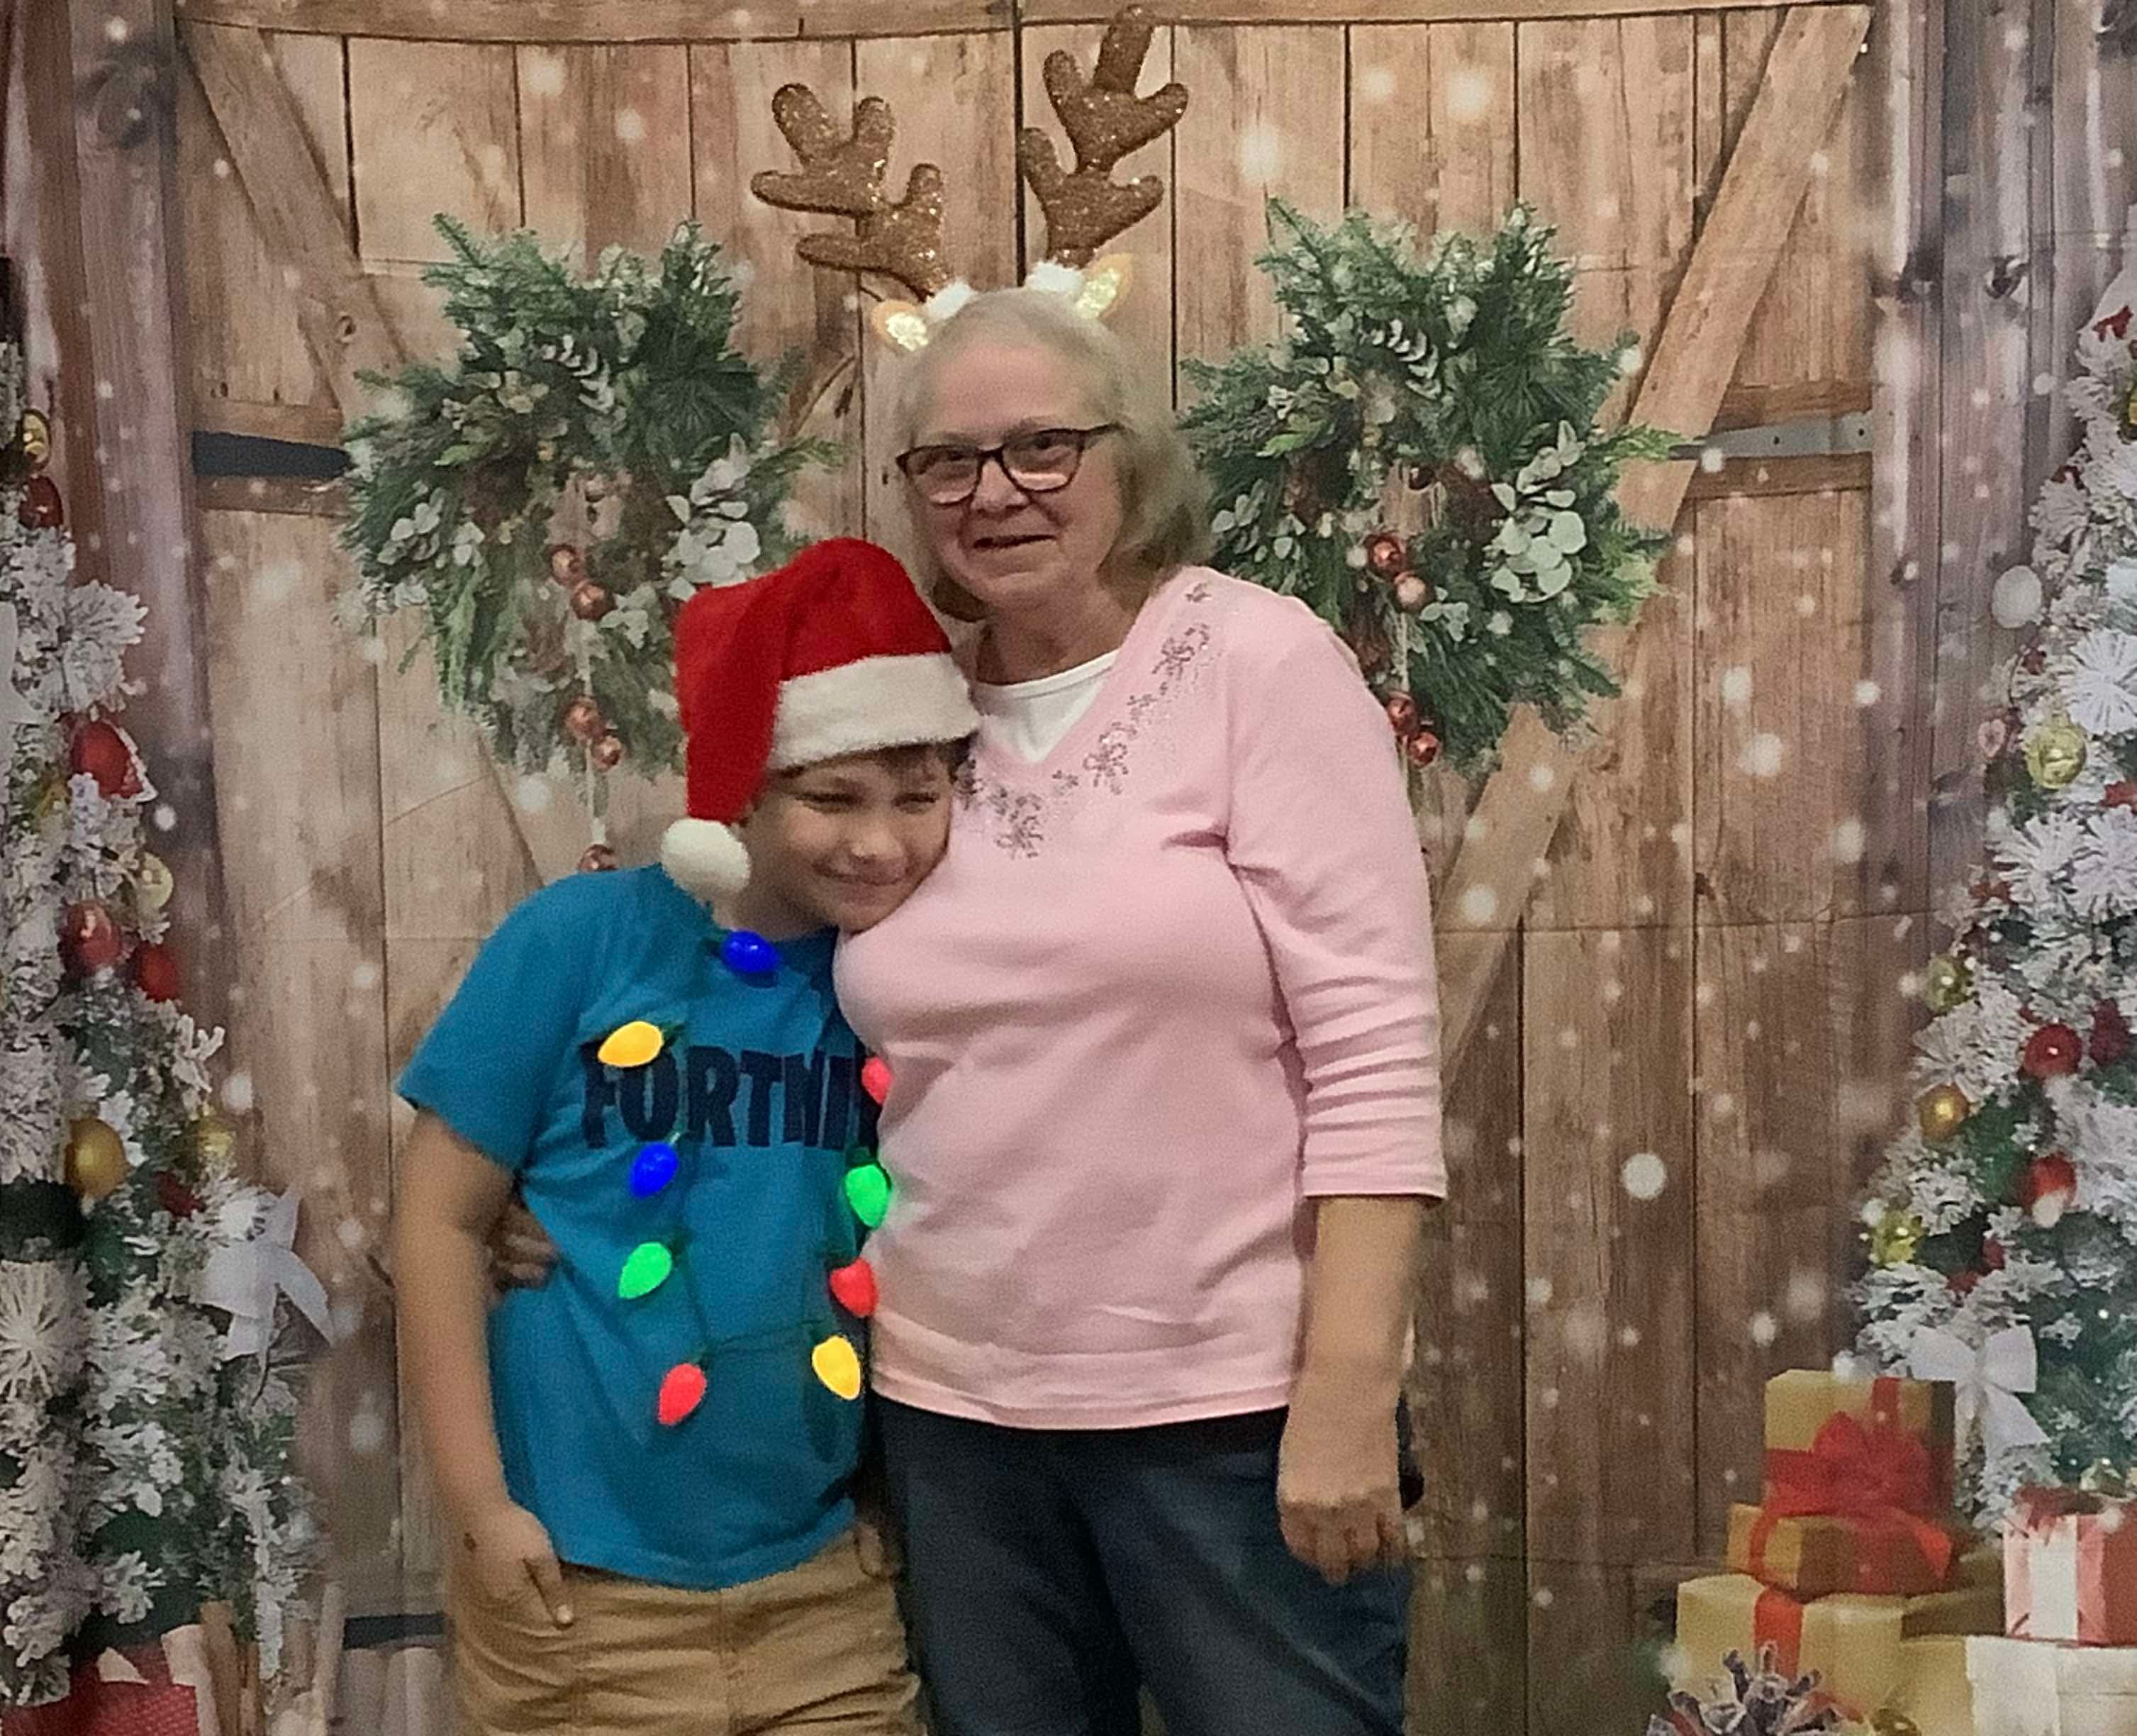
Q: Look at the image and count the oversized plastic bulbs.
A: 9